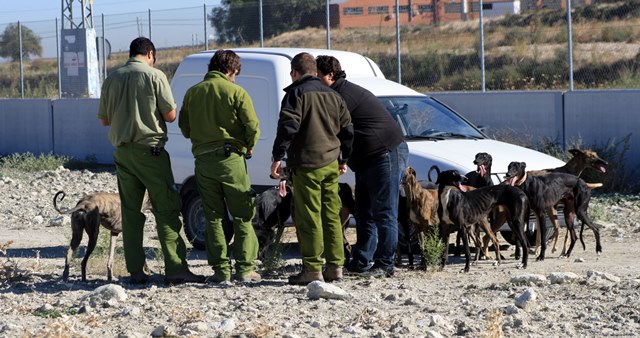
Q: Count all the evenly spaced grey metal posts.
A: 10